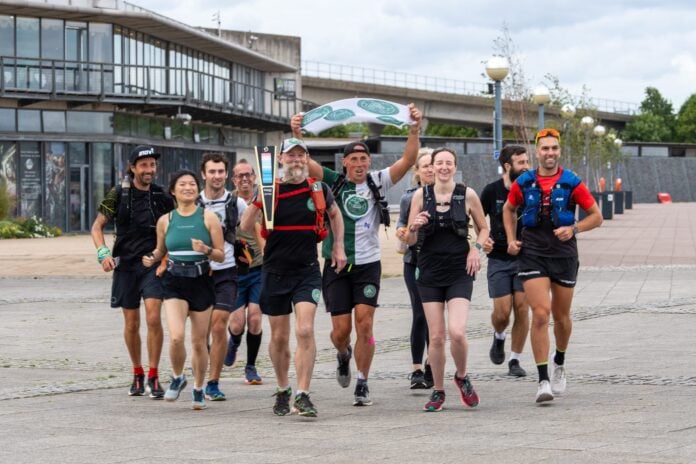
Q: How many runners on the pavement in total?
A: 10